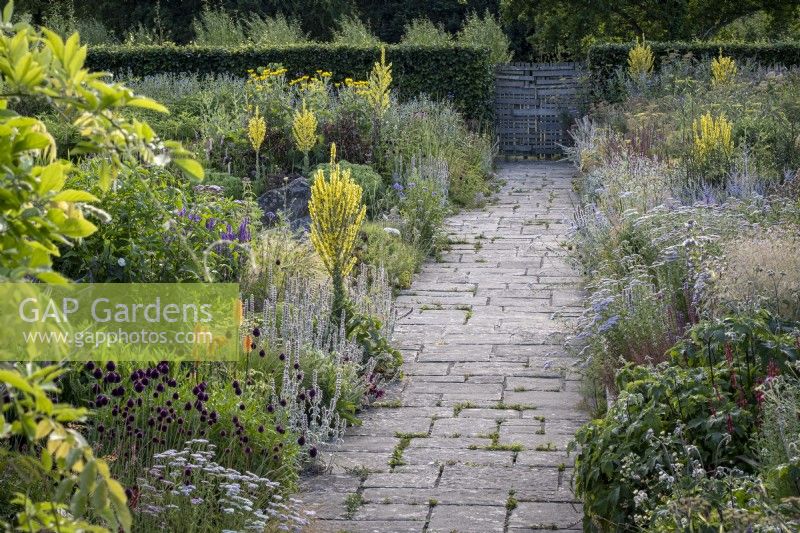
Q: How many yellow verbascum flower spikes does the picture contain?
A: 7